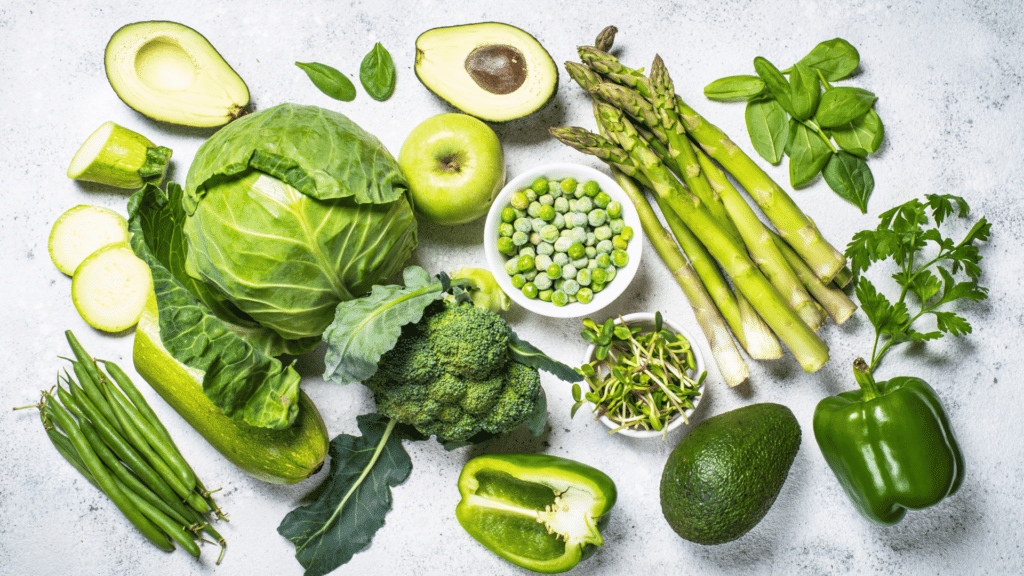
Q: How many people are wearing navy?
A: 0